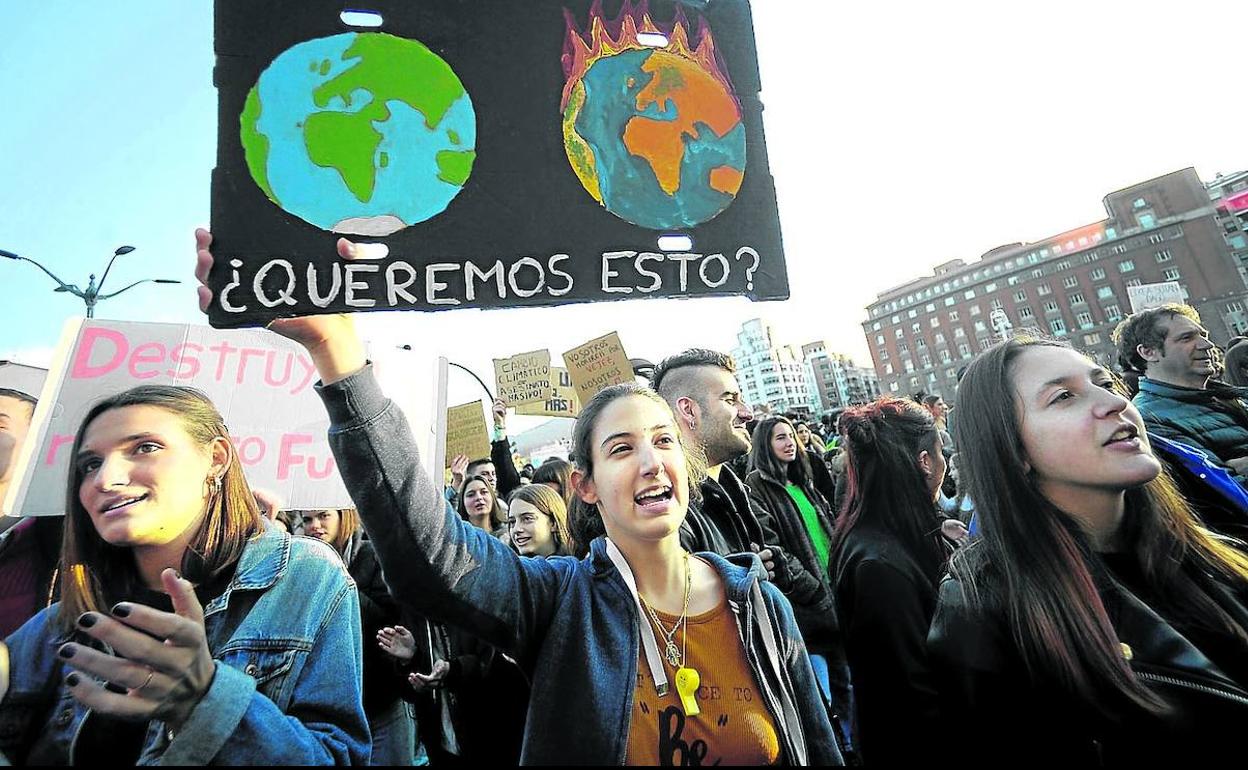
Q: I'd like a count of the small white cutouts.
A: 4